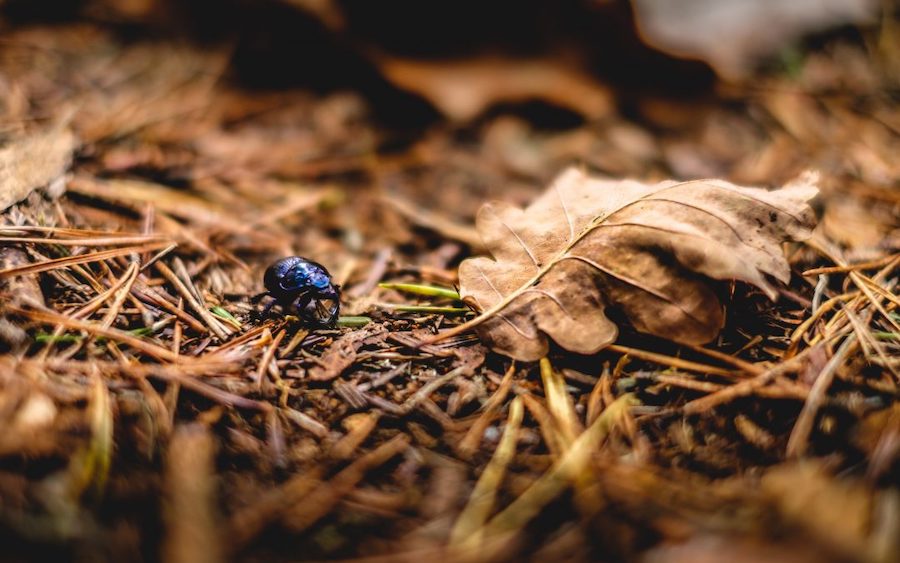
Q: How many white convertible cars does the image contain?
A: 0